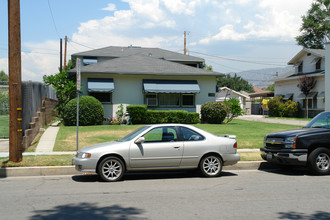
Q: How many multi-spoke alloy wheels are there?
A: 2